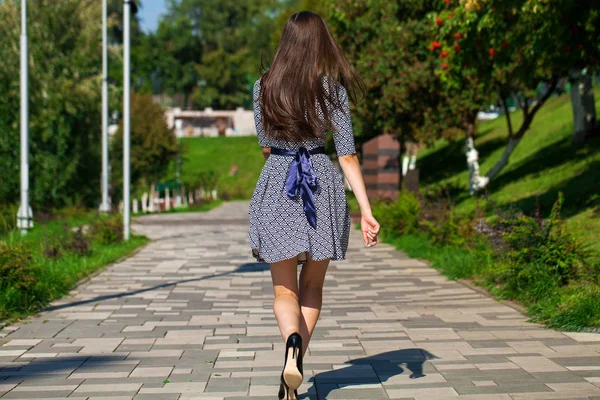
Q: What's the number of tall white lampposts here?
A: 3